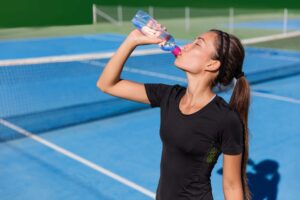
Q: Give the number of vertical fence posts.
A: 6